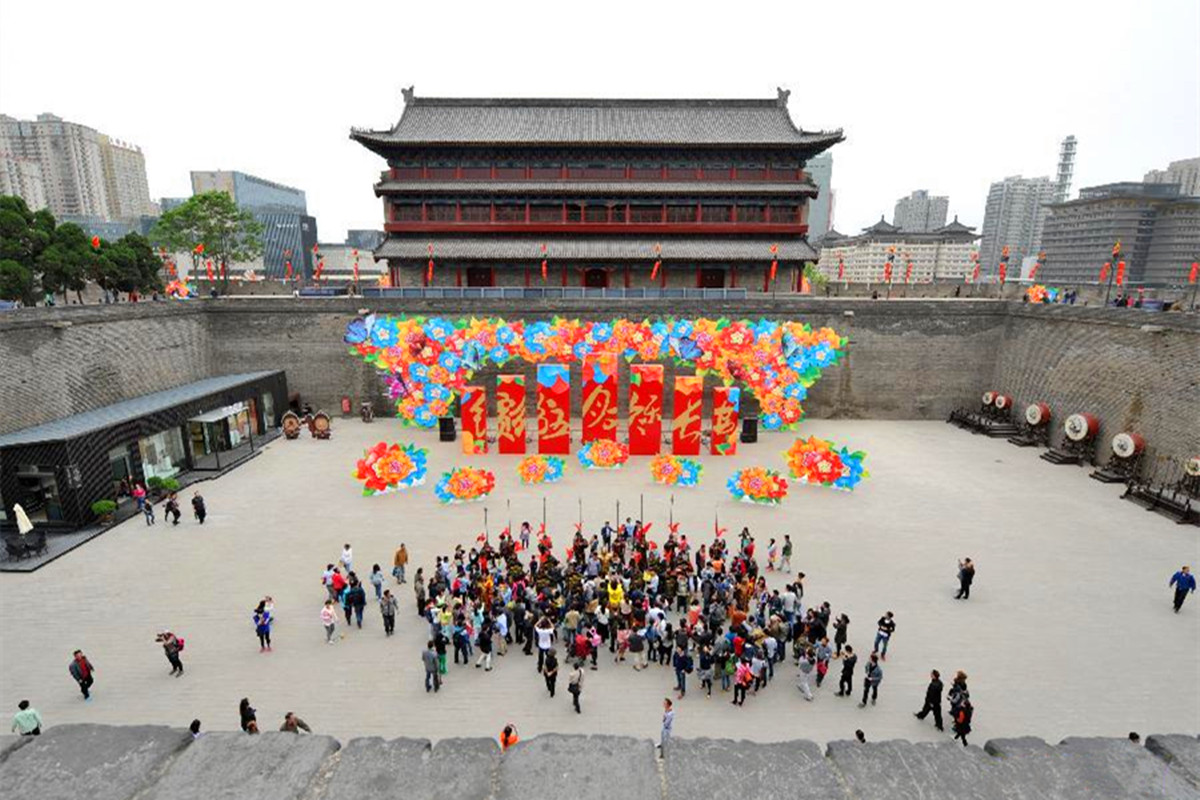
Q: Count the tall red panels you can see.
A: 7